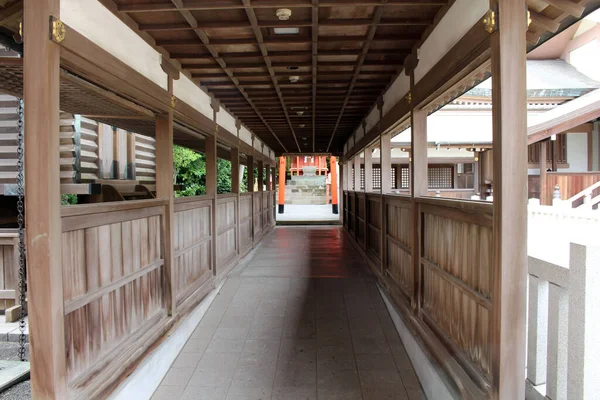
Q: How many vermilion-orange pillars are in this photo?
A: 2